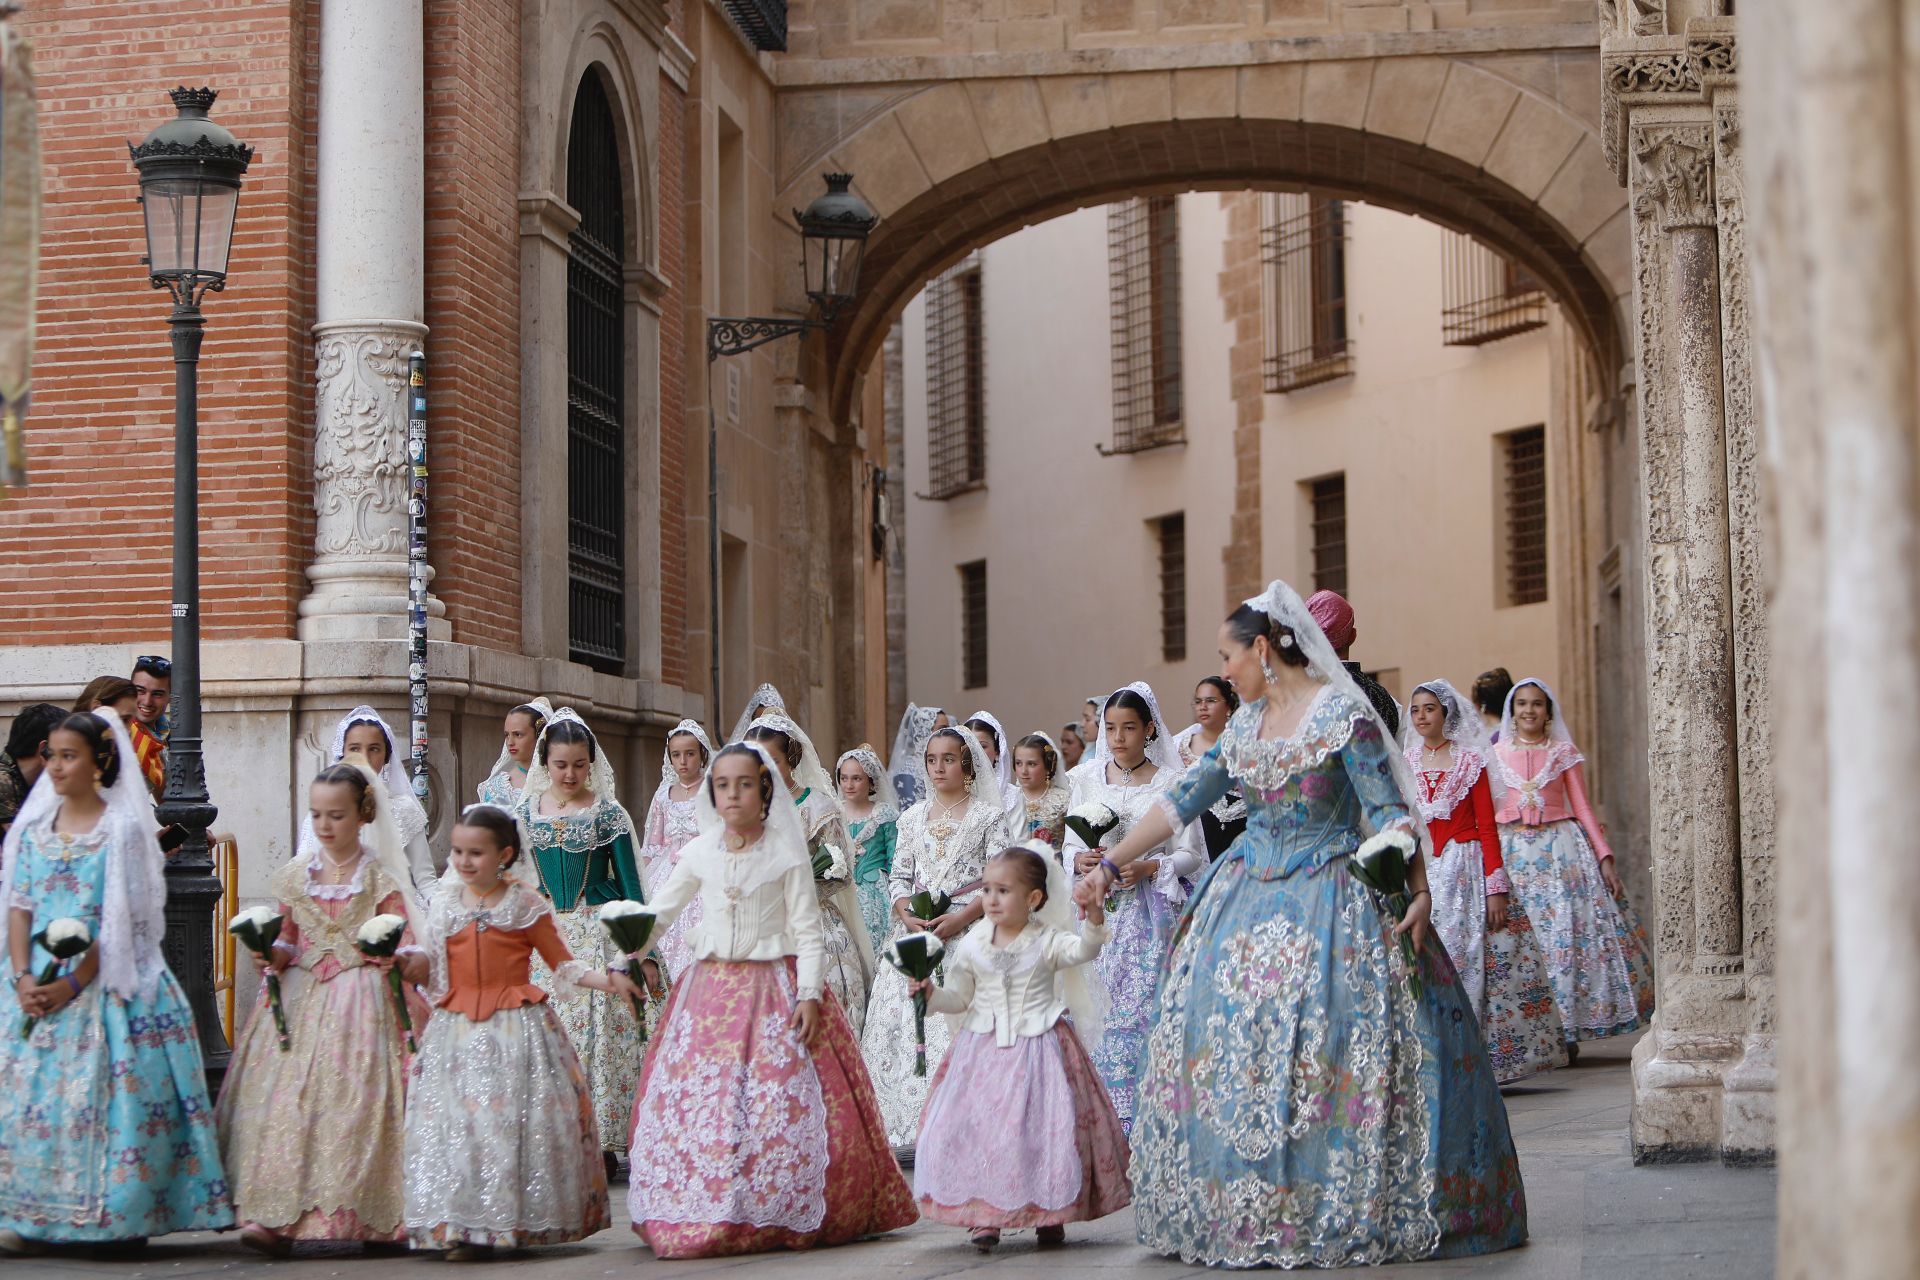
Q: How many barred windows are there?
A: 9